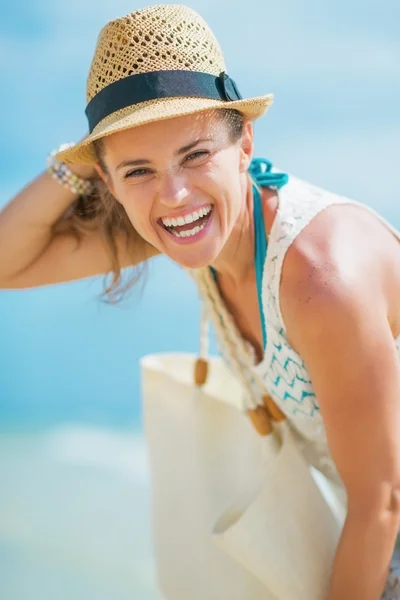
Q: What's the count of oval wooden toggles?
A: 3